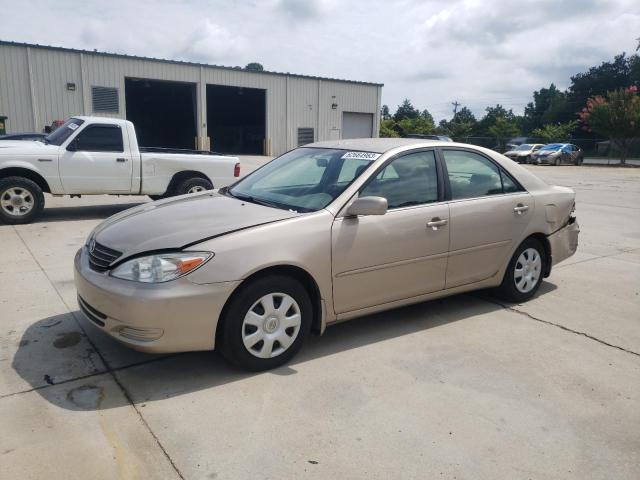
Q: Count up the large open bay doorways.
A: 2